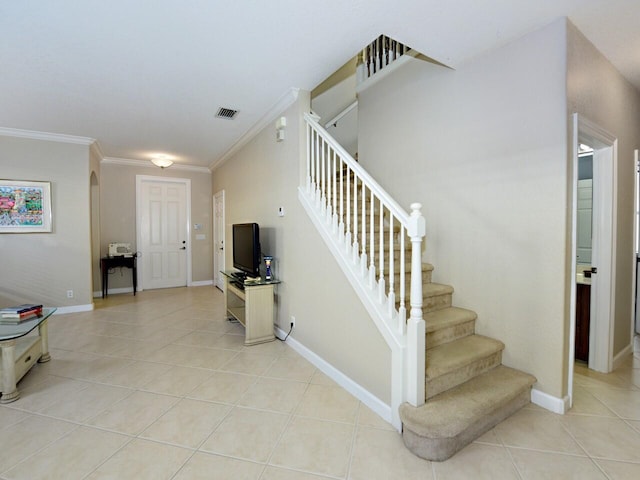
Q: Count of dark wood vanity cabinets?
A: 1